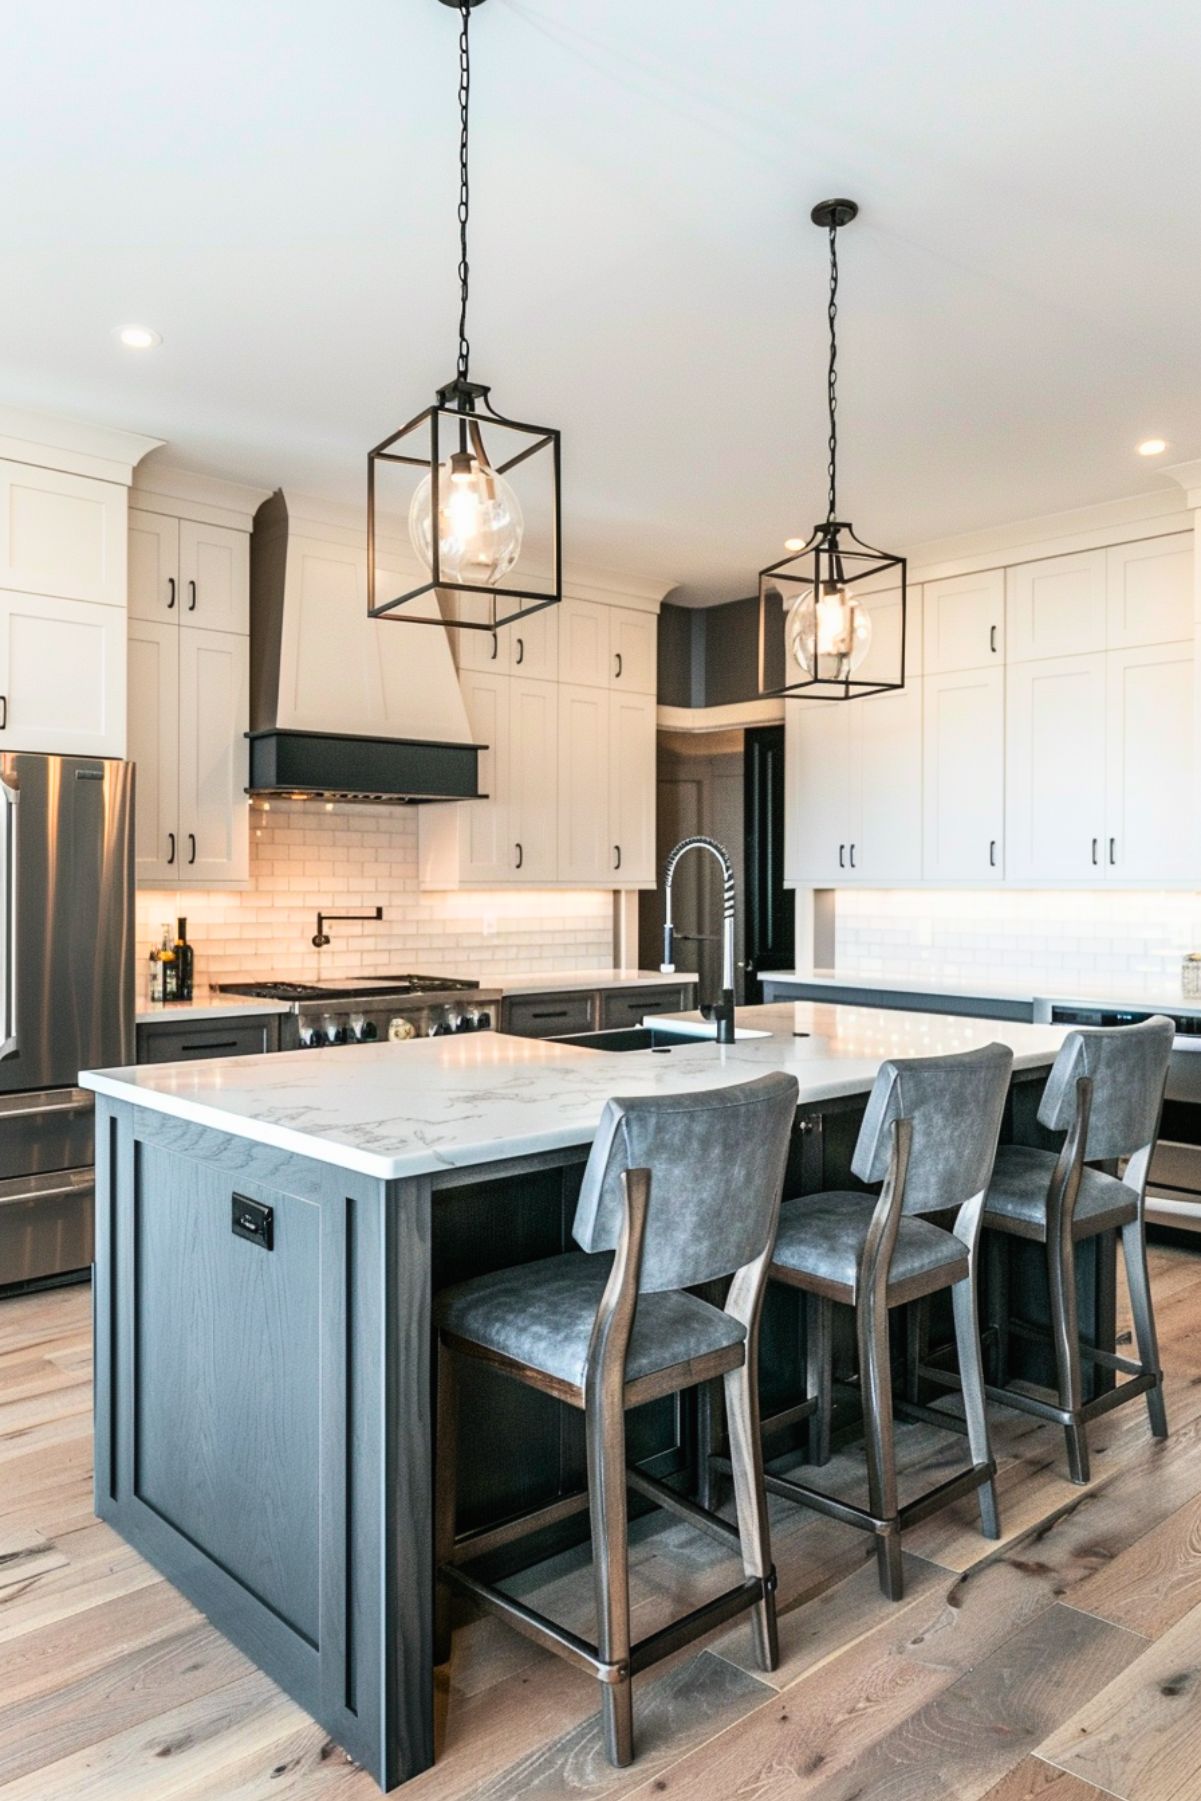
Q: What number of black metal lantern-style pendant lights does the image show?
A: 2